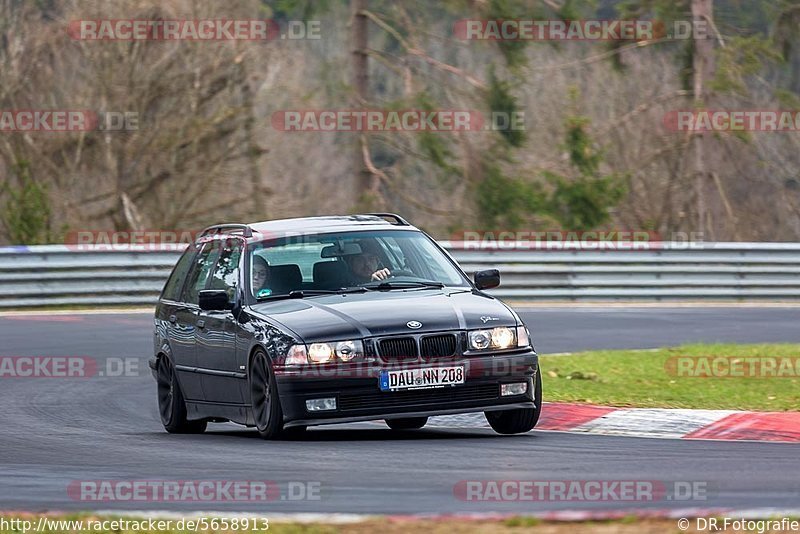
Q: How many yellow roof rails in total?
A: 0